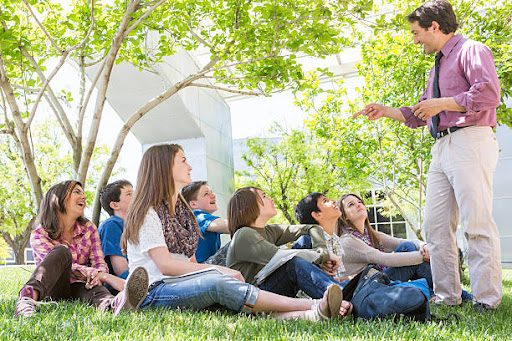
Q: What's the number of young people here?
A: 7